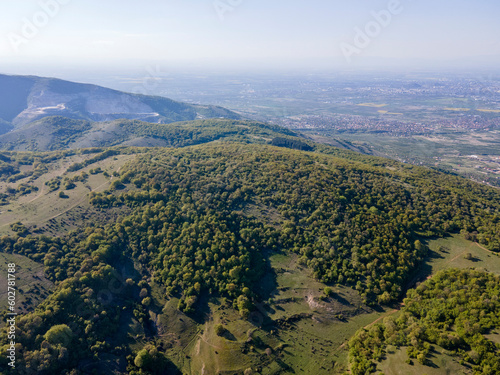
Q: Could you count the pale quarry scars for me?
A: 2